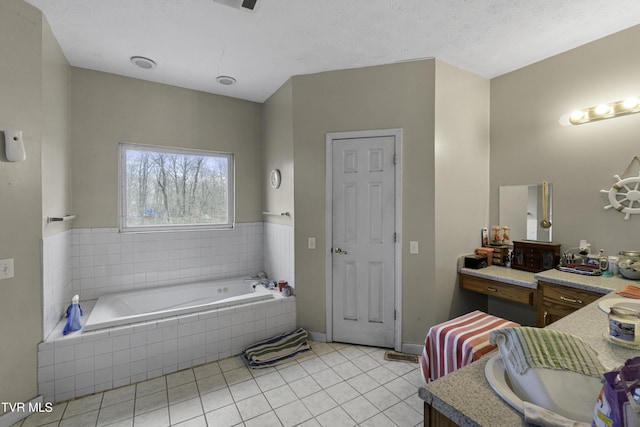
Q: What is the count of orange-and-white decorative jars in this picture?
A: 2